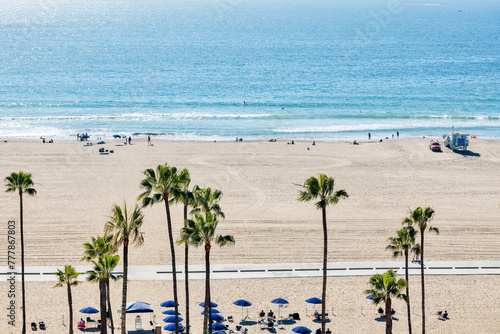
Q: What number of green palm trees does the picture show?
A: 13